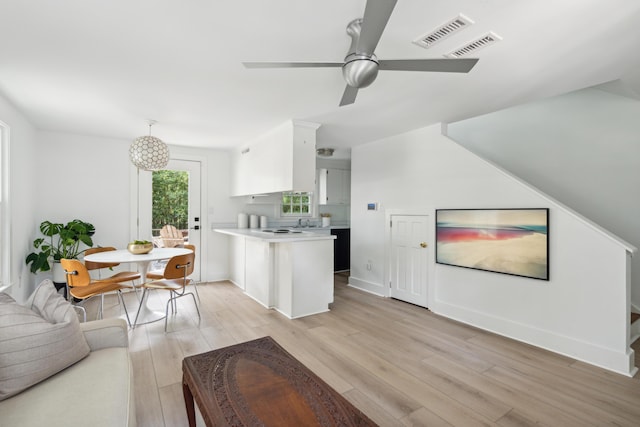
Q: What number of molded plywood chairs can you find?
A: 4